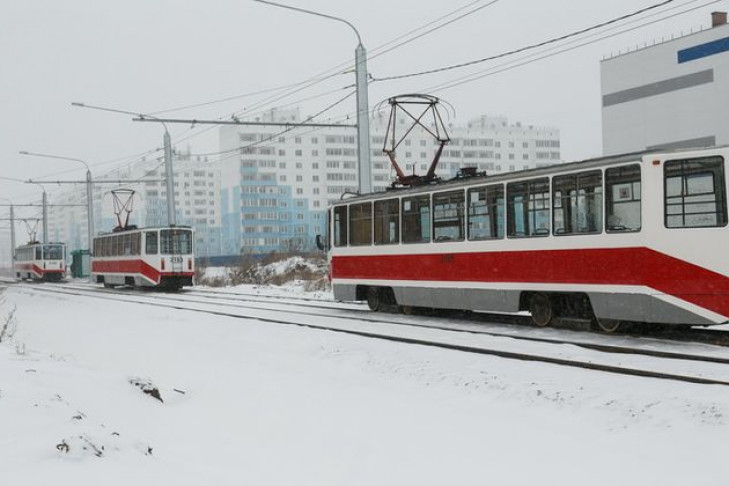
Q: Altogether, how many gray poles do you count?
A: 5